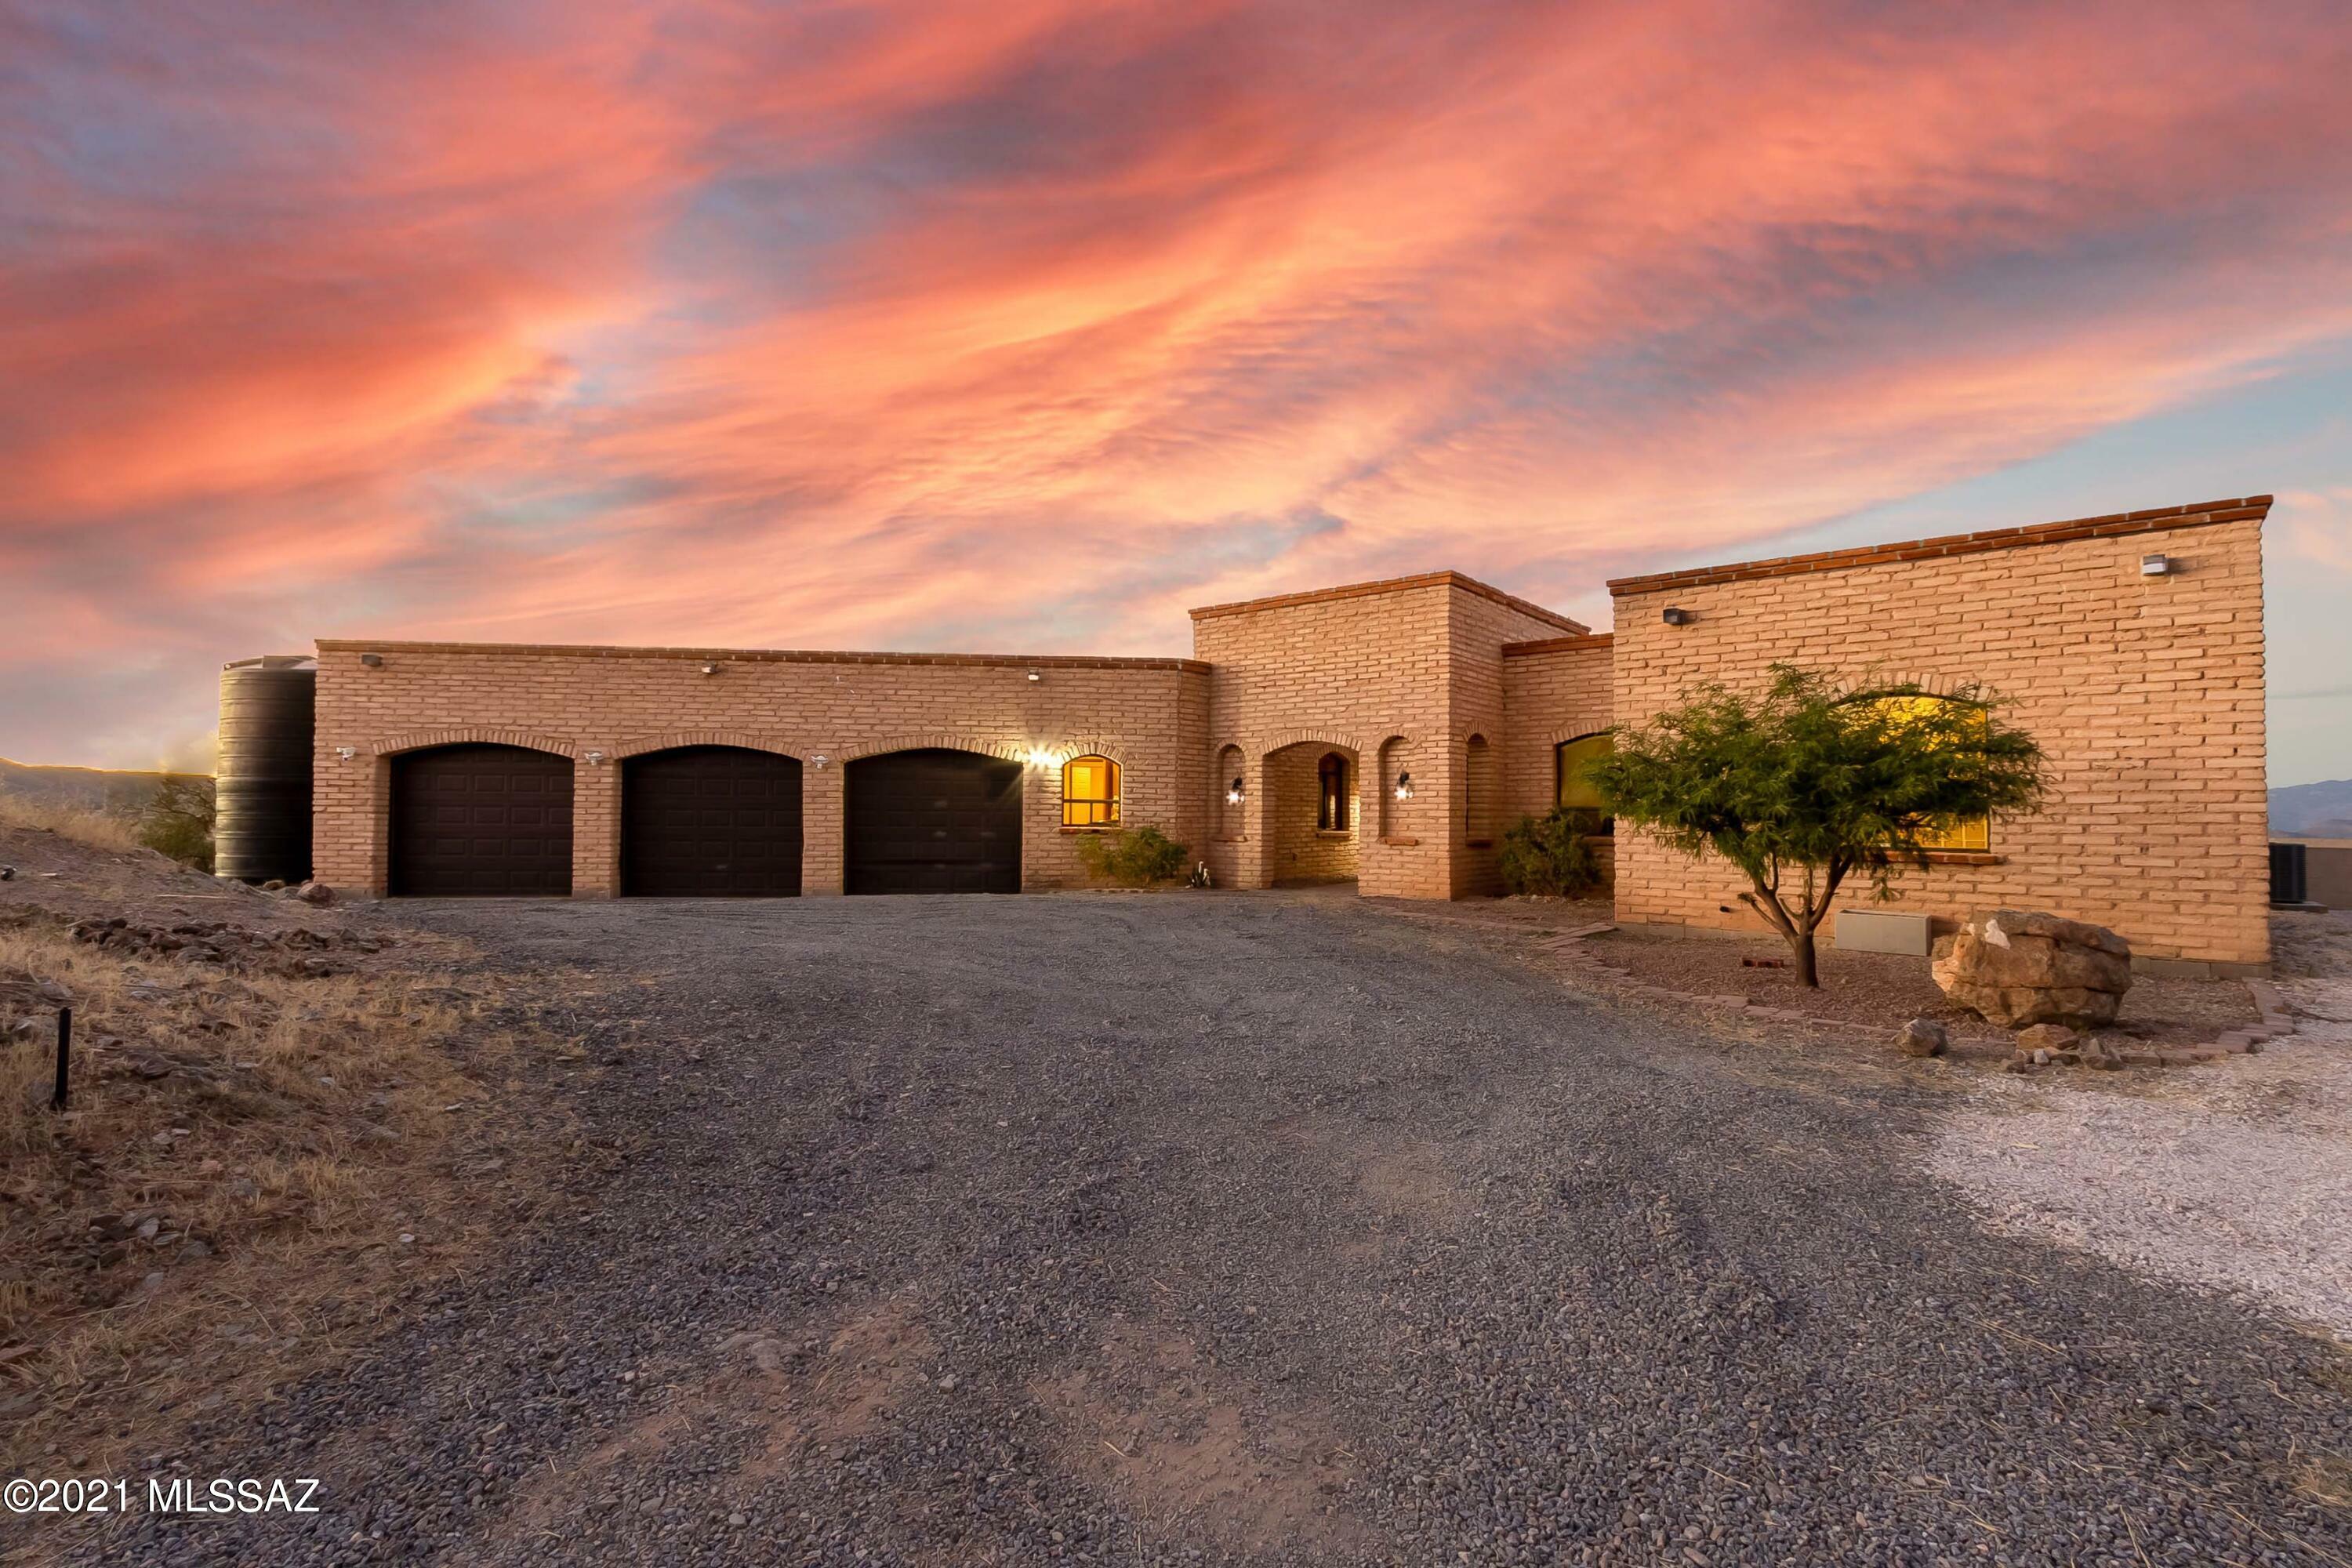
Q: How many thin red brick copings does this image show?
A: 4